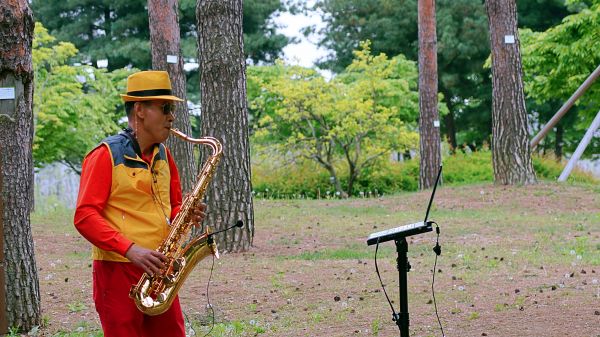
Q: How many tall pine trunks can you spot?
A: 5